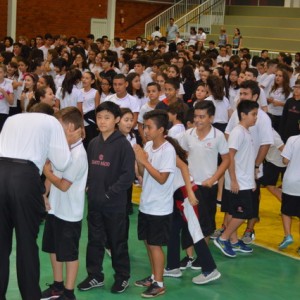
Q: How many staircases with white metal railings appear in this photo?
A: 1